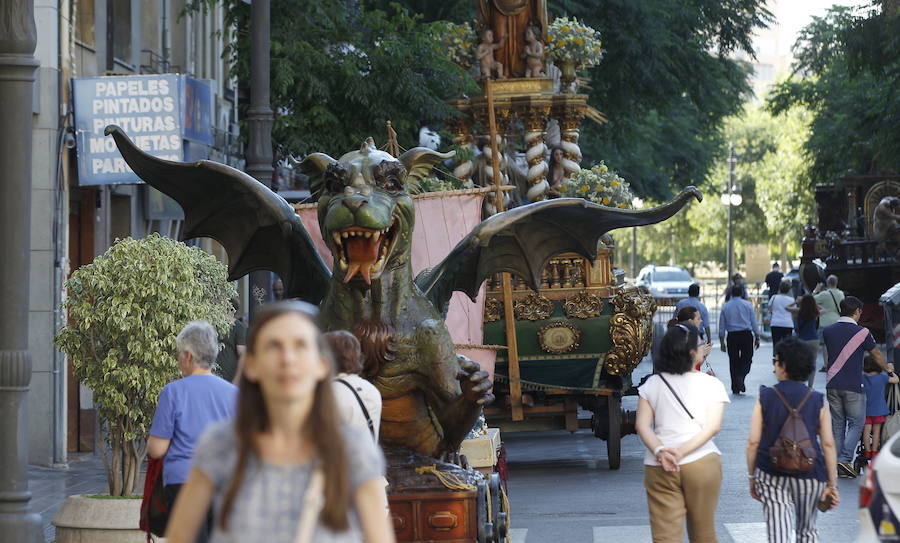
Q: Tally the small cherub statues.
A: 2